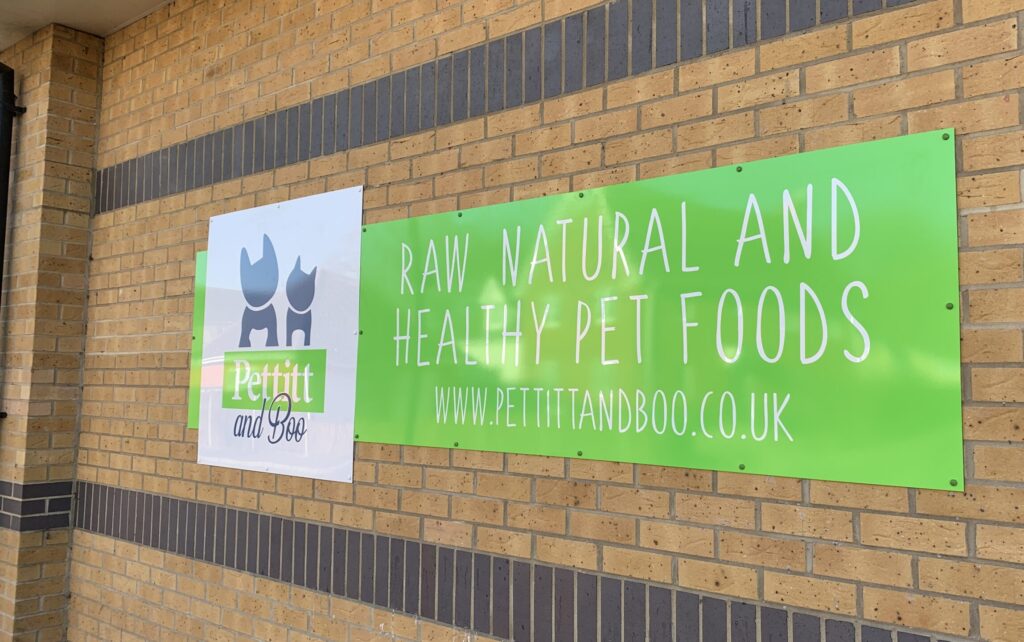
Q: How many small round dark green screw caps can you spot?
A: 13